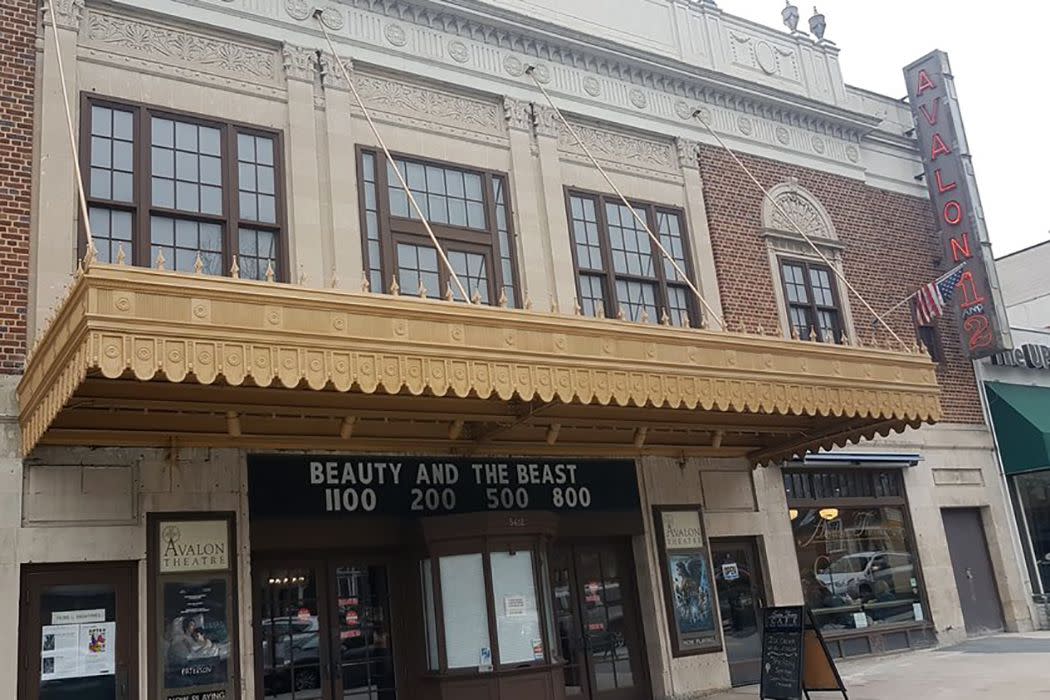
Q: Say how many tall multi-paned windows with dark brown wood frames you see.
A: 4